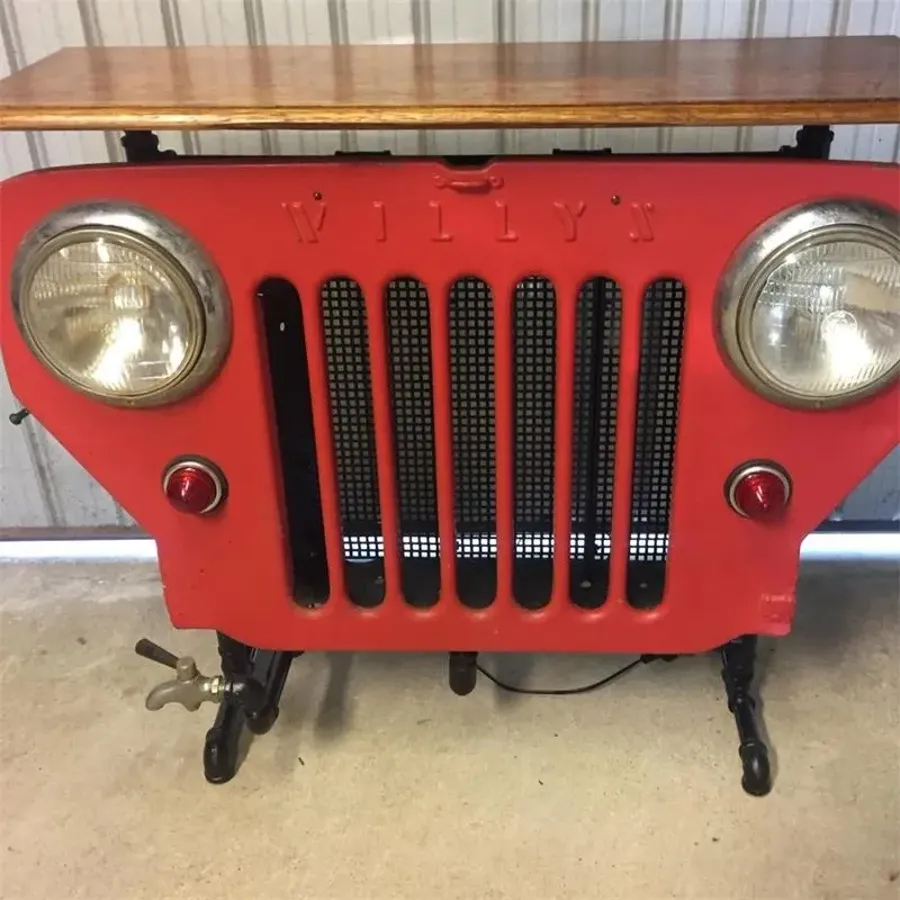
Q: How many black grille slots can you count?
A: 7